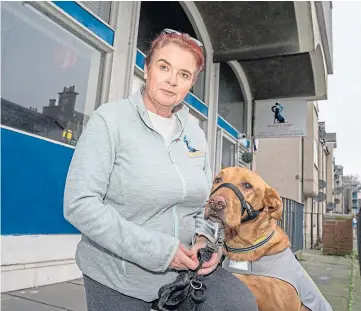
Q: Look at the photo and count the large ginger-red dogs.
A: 1